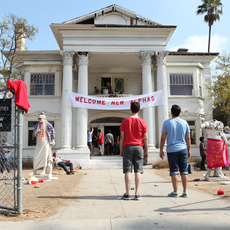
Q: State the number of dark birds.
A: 0